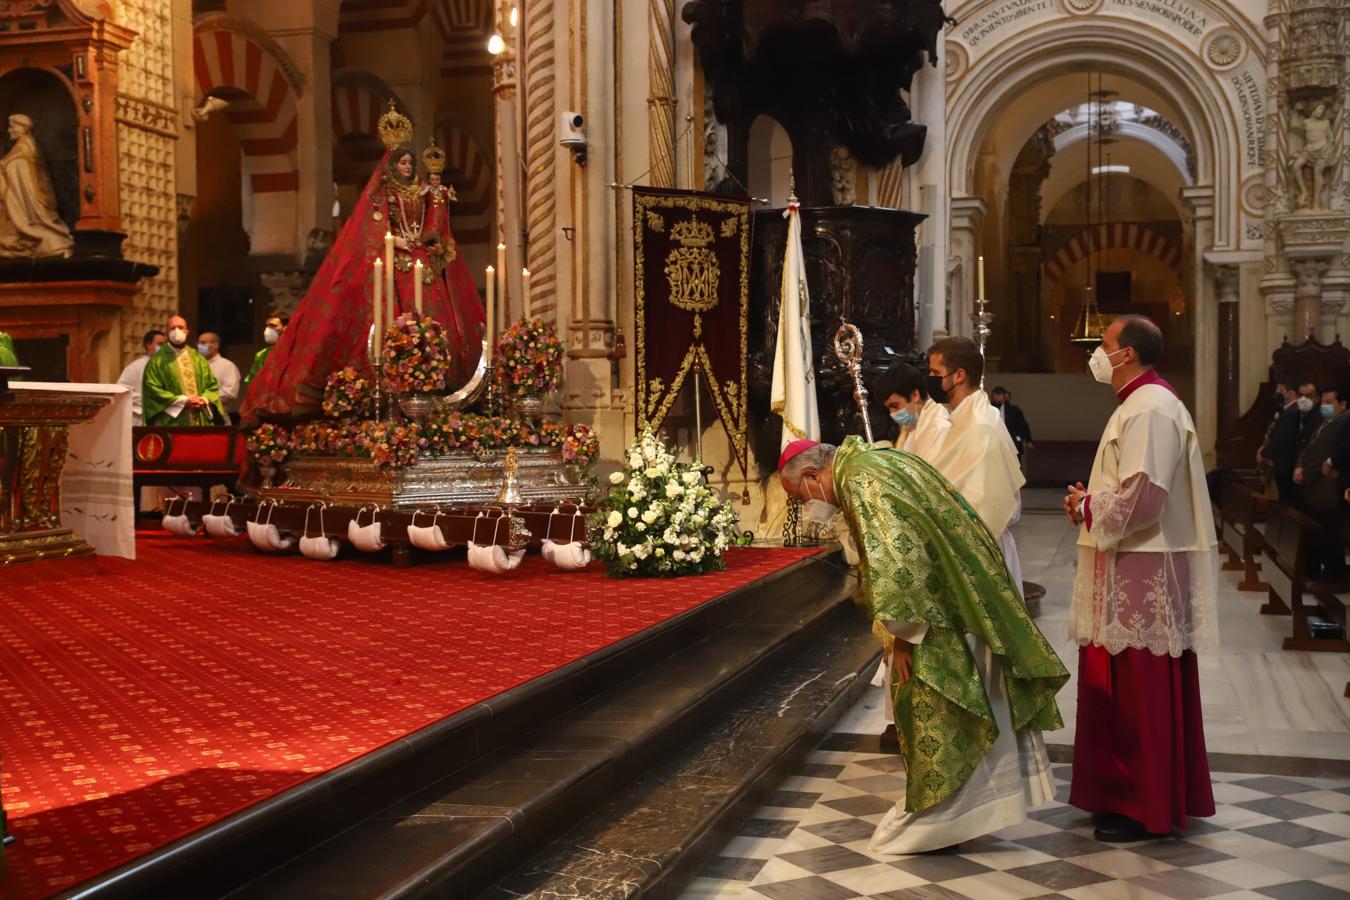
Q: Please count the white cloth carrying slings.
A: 8